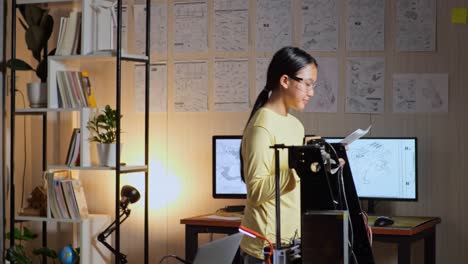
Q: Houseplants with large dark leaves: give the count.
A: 1